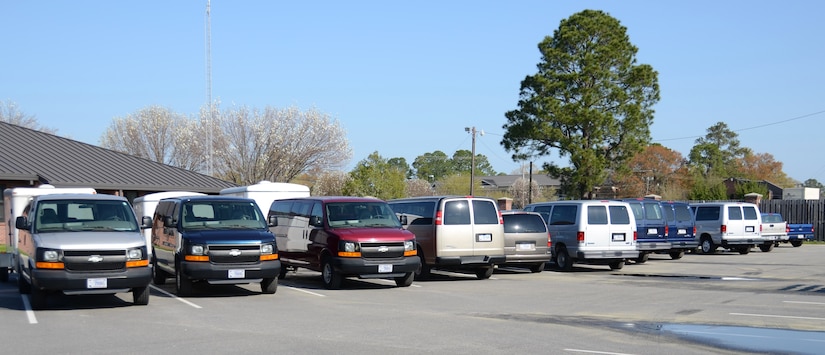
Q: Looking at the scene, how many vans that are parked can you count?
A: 9